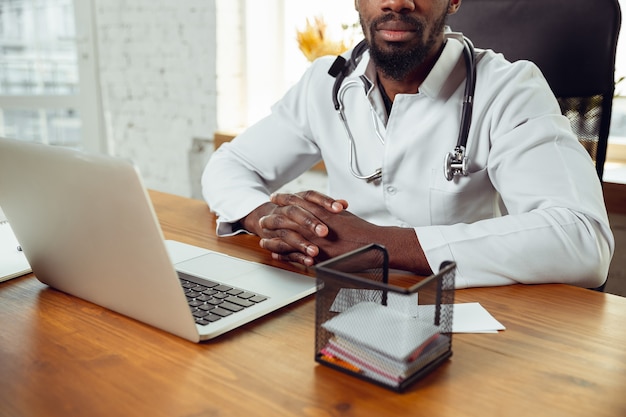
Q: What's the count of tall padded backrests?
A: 1